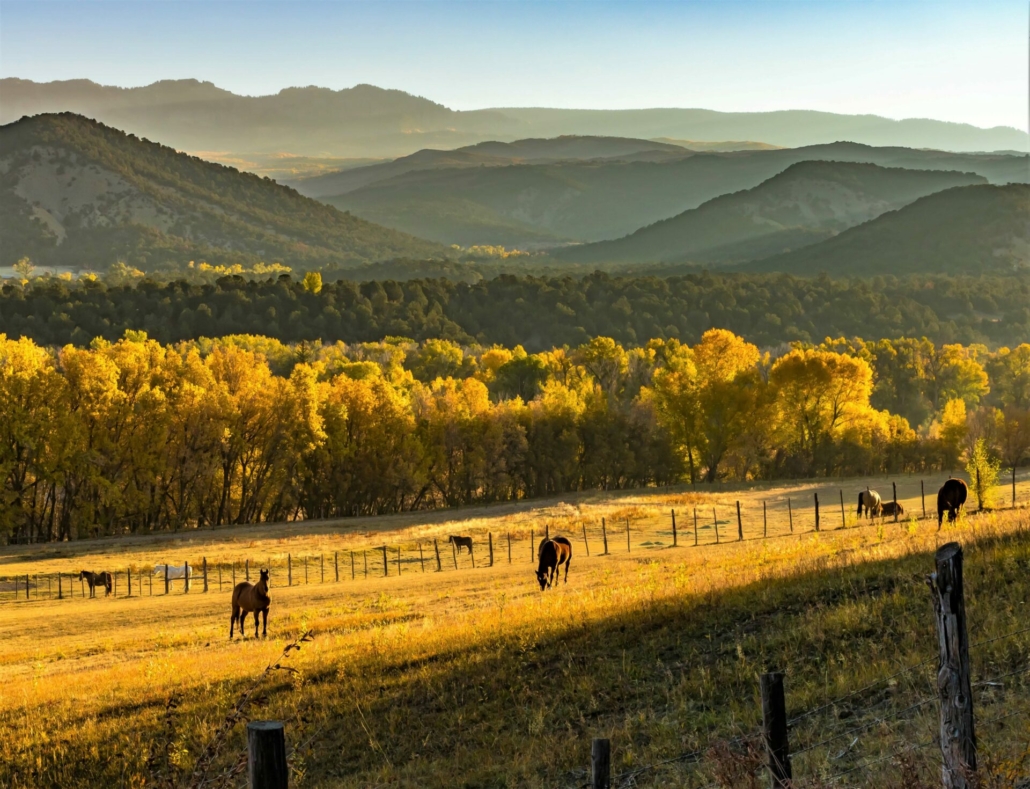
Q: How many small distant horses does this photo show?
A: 5